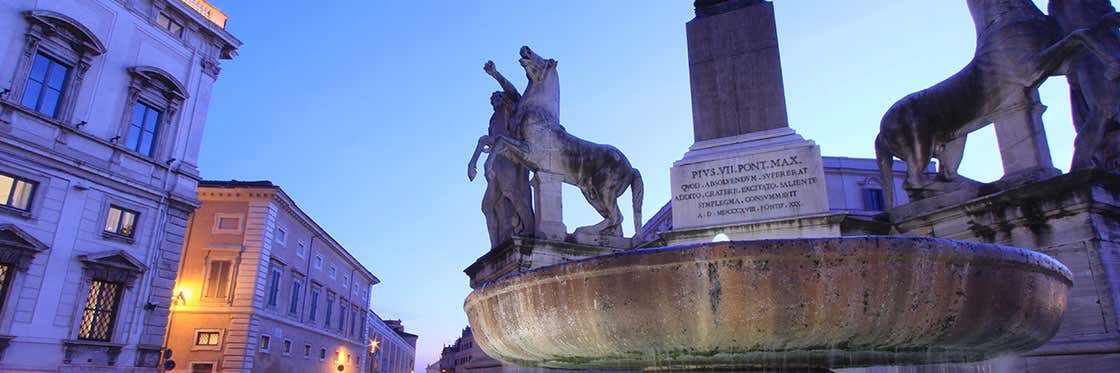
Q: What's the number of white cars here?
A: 0